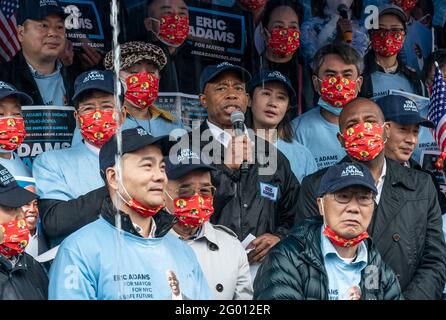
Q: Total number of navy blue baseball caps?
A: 10